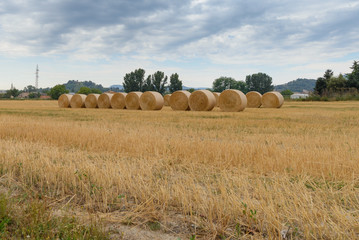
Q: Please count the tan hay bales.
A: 14